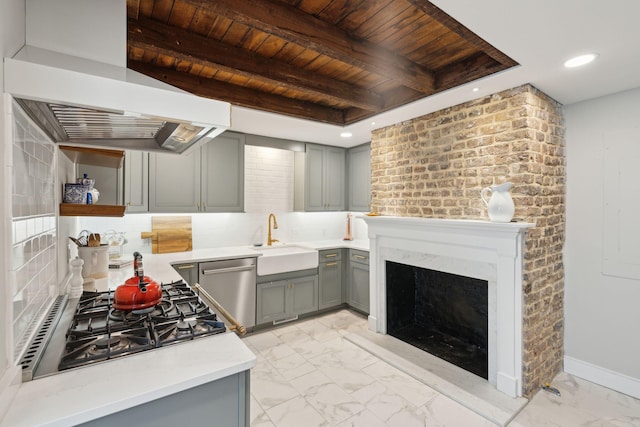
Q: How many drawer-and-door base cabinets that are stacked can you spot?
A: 2